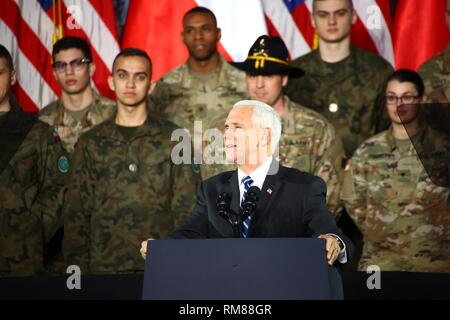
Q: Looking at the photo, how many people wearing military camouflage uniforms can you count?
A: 8